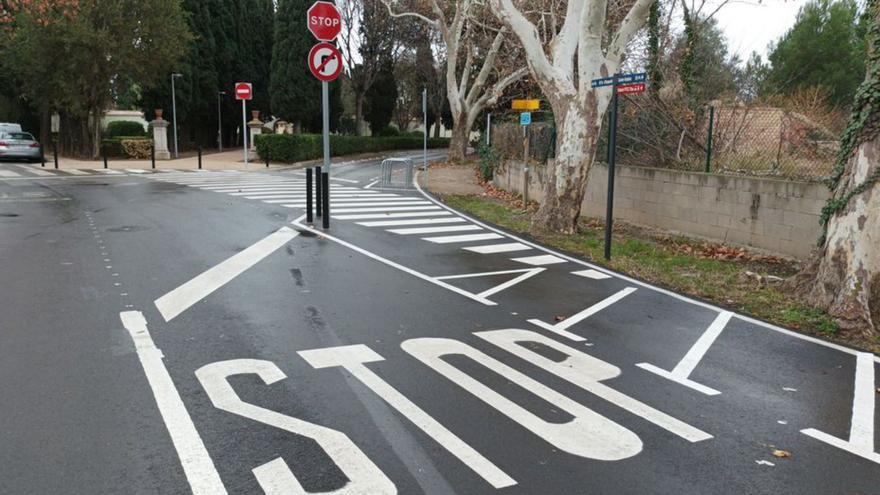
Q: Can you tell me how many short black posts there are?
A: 9